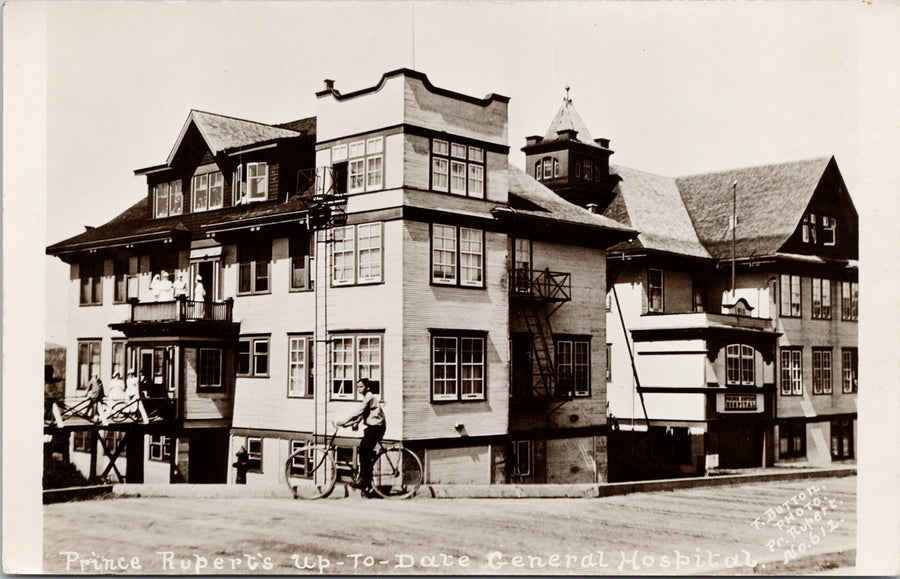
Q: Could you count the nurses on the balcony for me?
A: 4